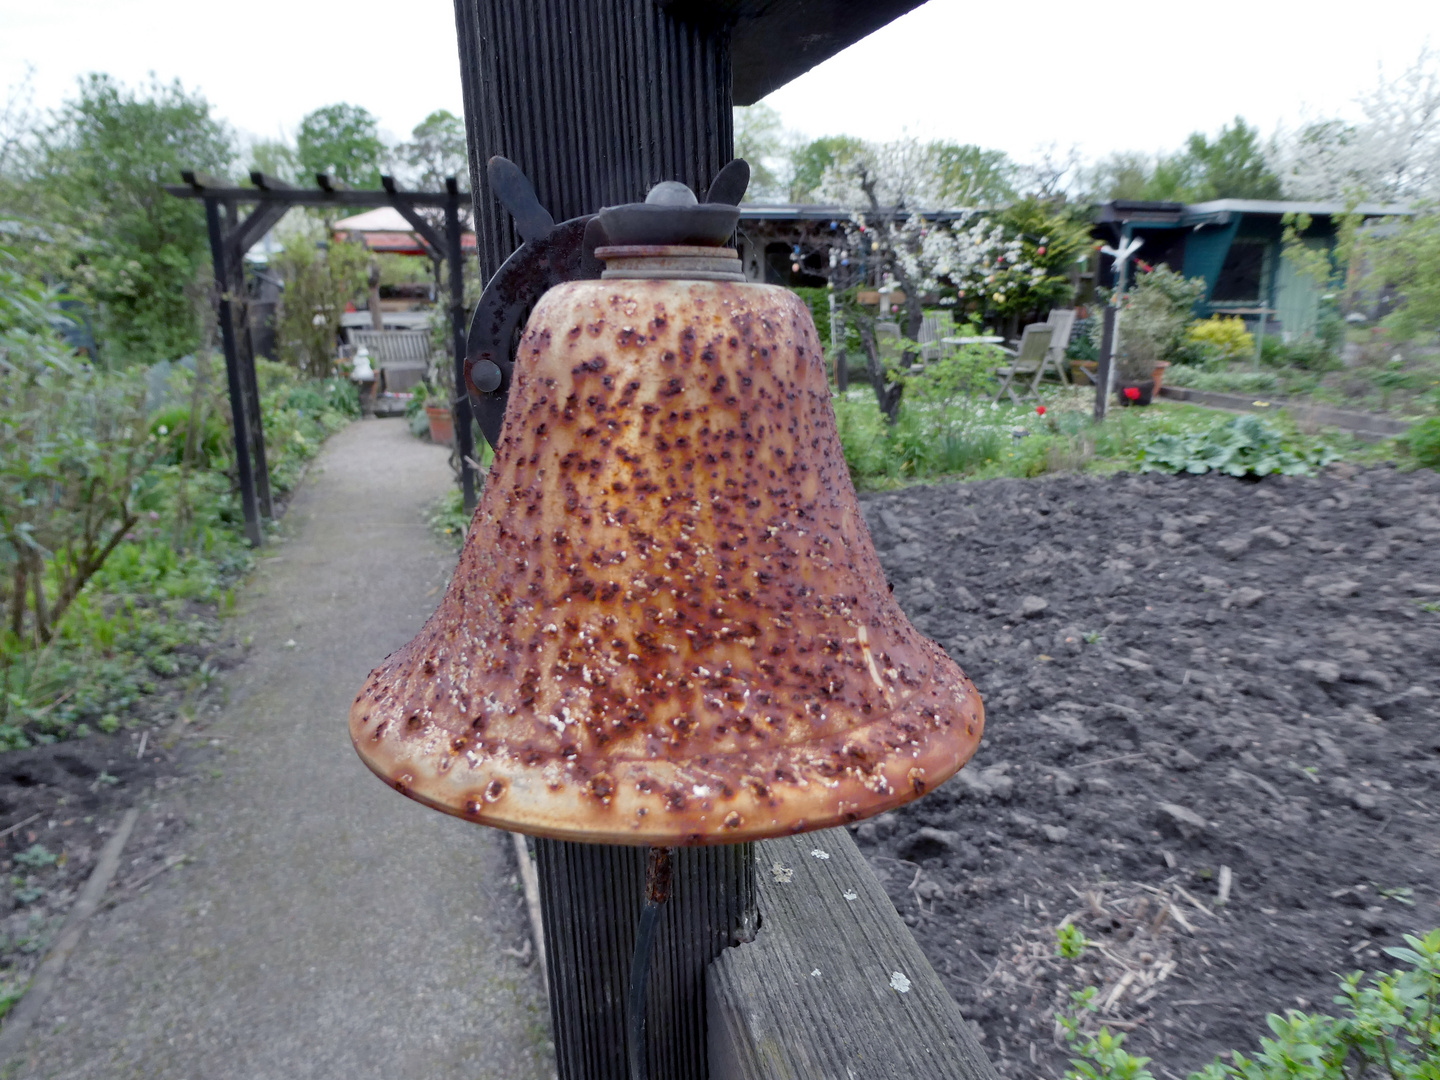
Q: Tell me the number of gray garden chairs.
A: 4